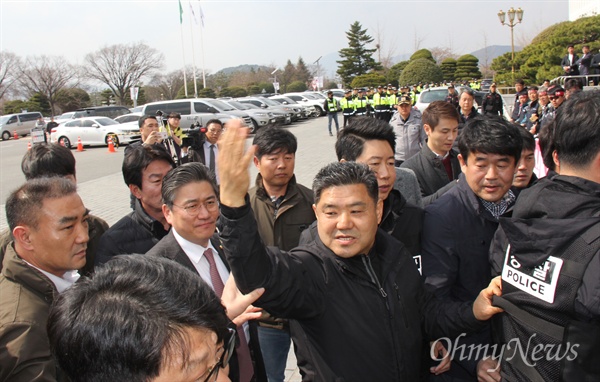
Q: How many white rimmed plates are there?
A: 0